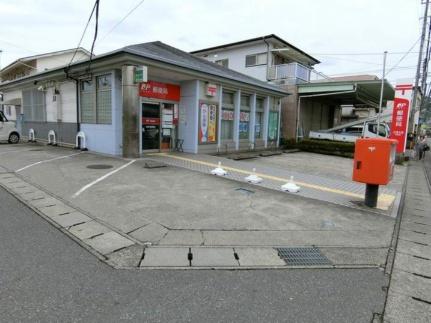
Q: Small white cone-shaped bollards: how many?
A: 3